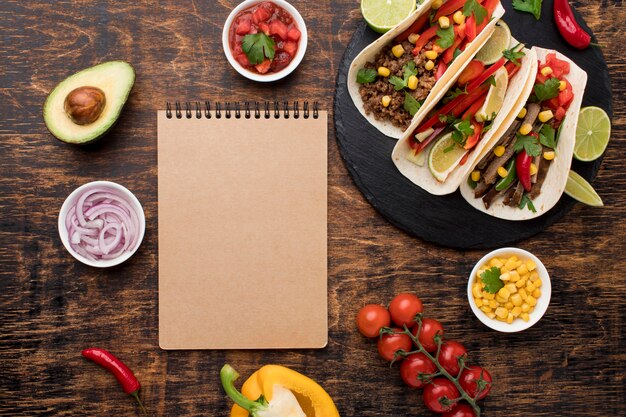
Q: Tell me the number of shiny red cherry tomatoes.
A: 9